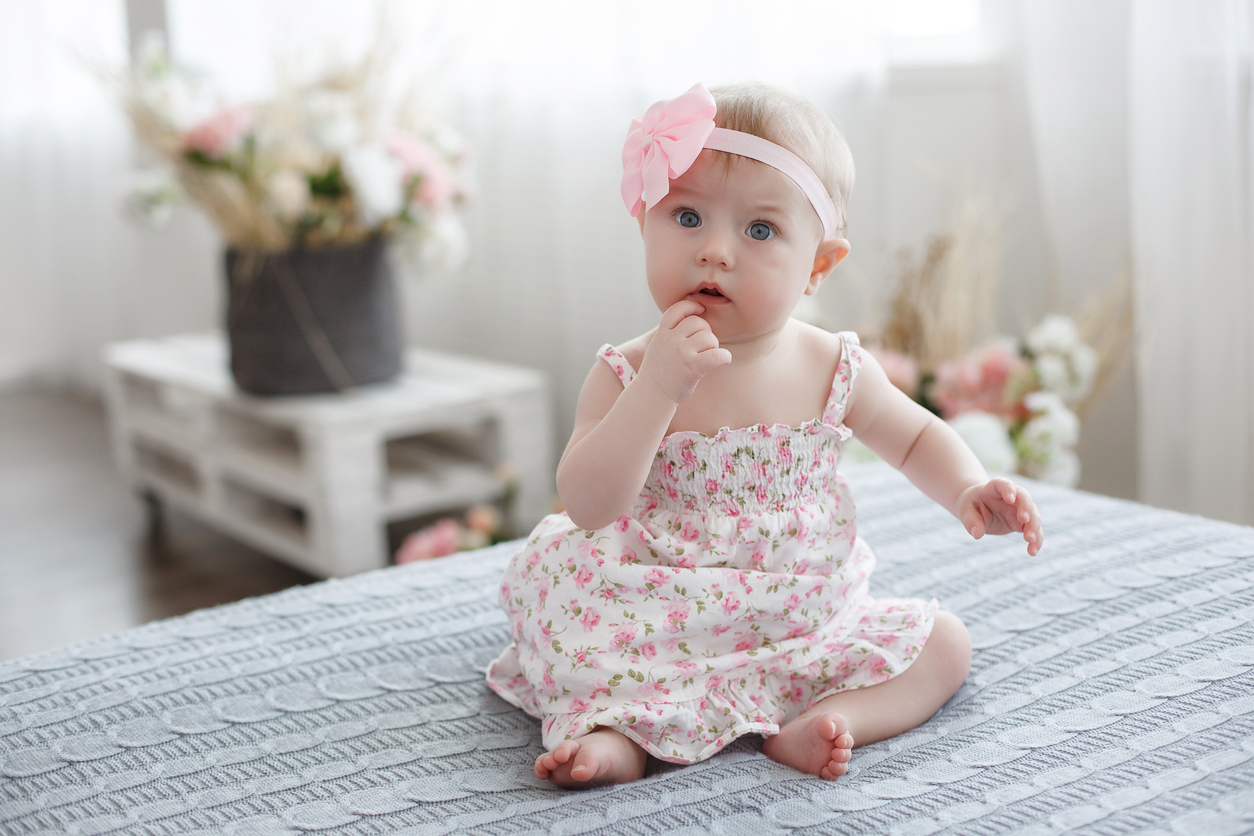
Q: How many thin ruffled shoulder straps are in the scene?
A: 2